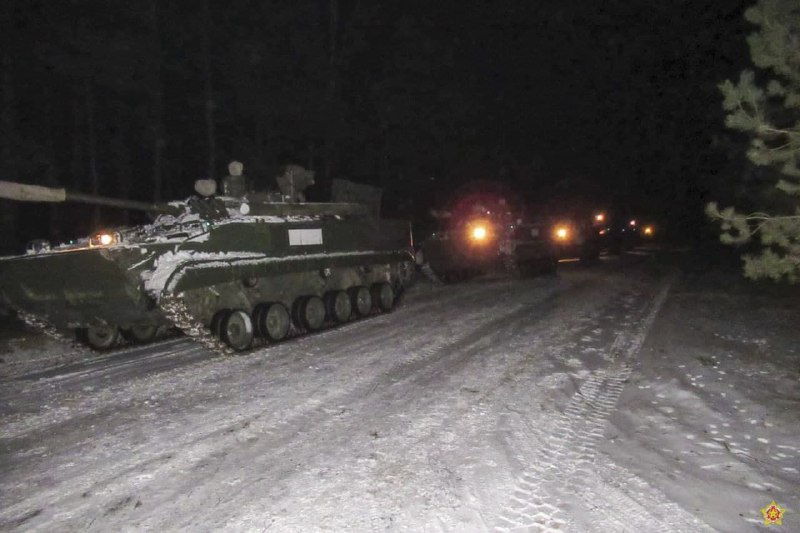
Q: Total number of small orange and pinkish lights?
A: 6